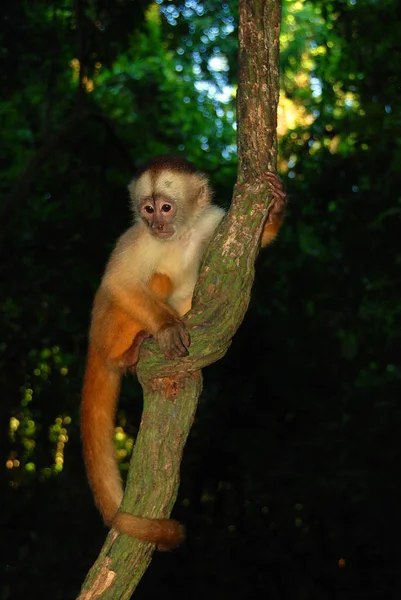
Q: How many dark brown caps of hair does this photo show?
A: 1